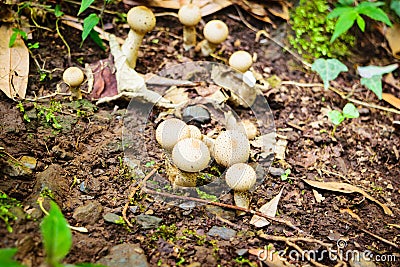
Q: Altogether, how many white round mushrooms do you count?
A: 11